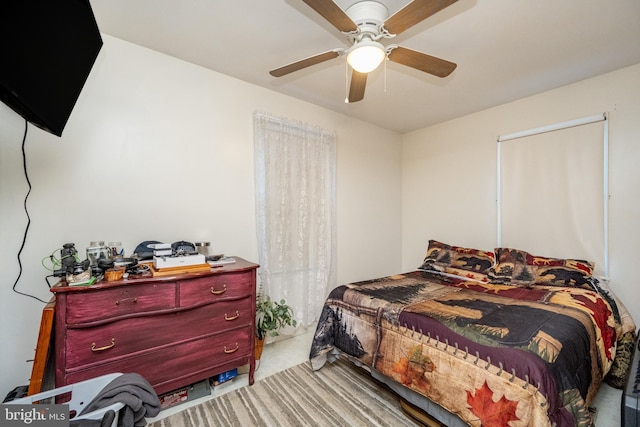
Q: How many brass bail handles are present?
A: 4